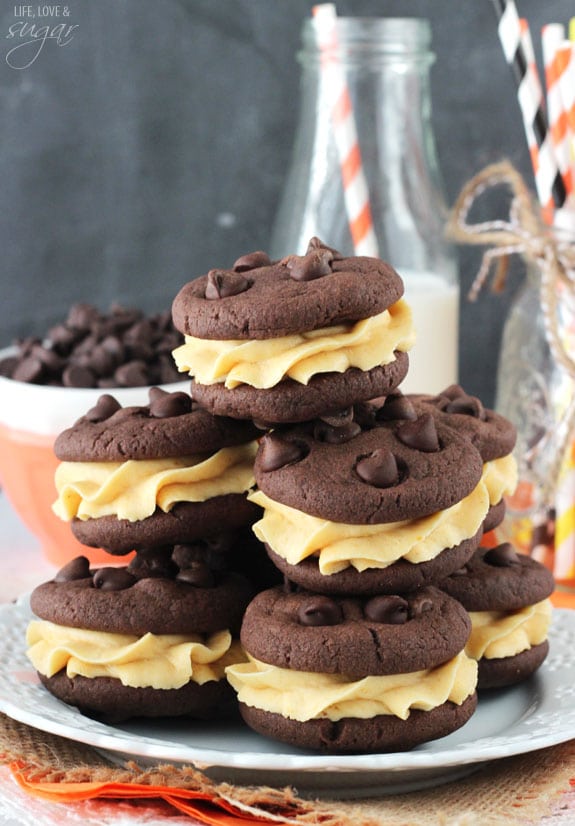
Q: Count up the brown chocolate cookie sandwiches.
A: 7